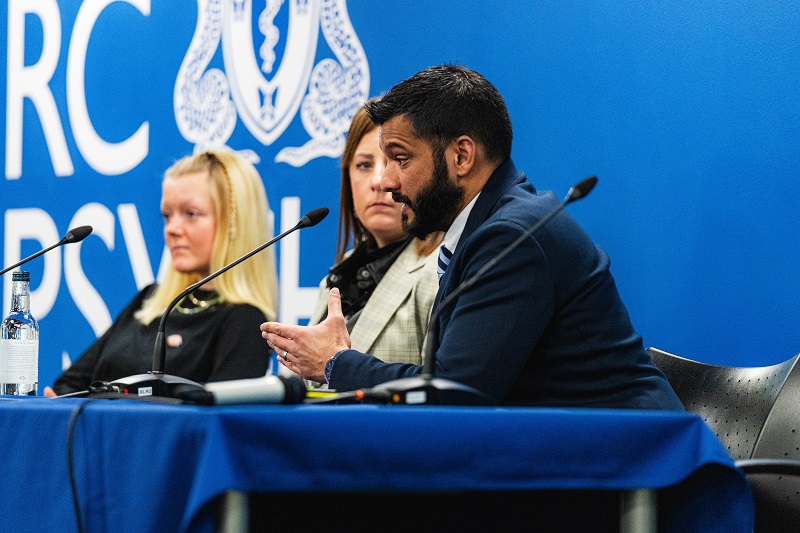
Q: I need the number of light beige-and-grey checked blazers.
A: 1